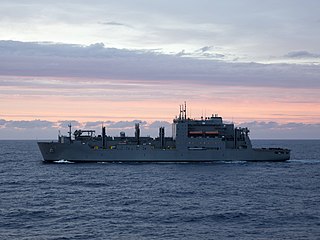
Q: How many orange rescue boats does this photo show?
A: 2